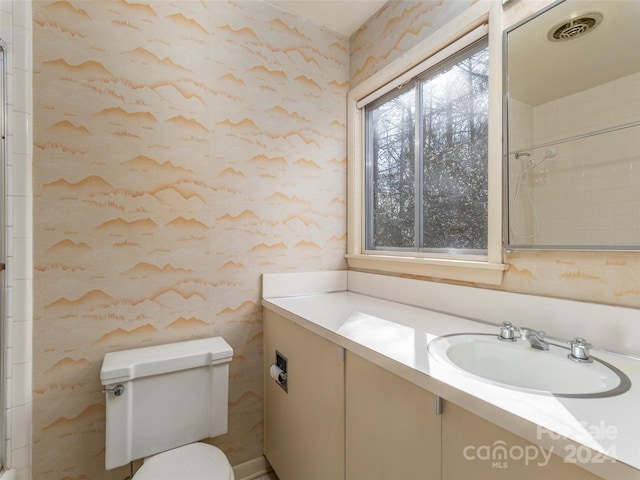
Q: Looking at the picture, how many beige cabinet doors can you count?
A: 3